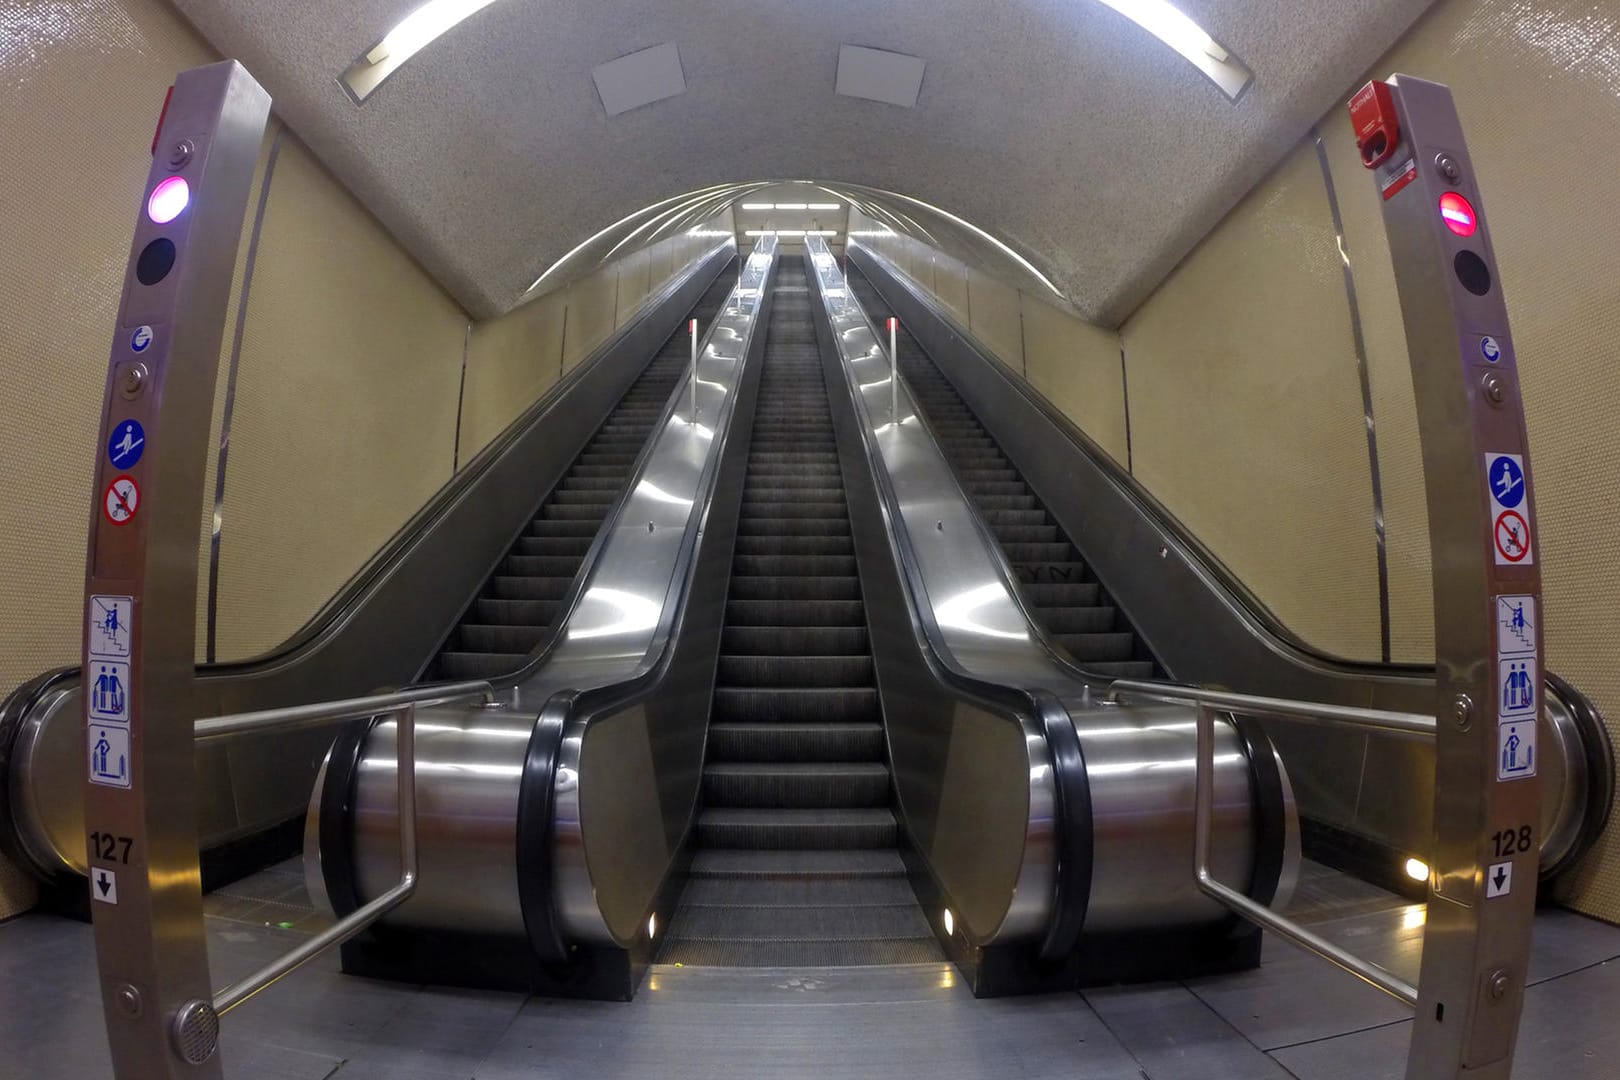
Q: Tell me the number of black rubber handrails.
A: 6